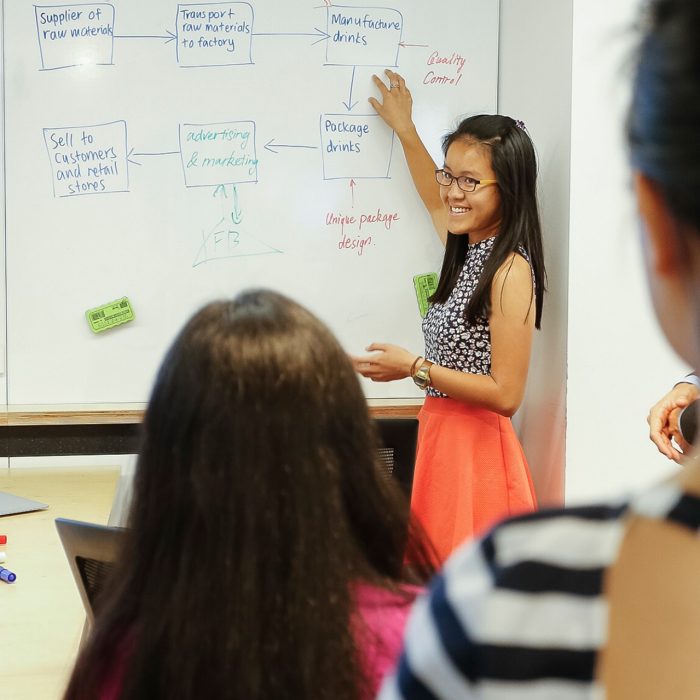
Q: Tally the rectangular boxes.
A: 6